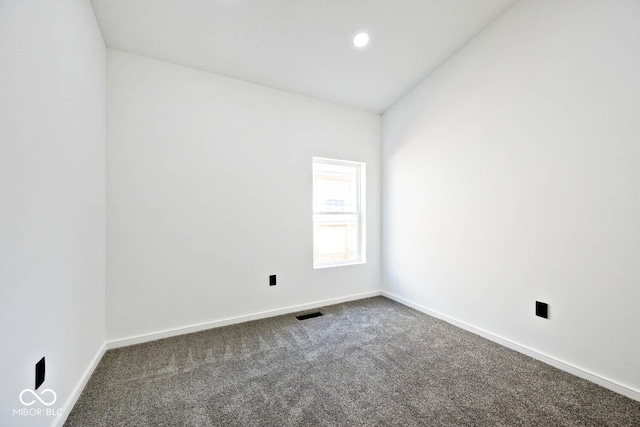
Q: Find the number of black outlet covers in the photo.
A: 3